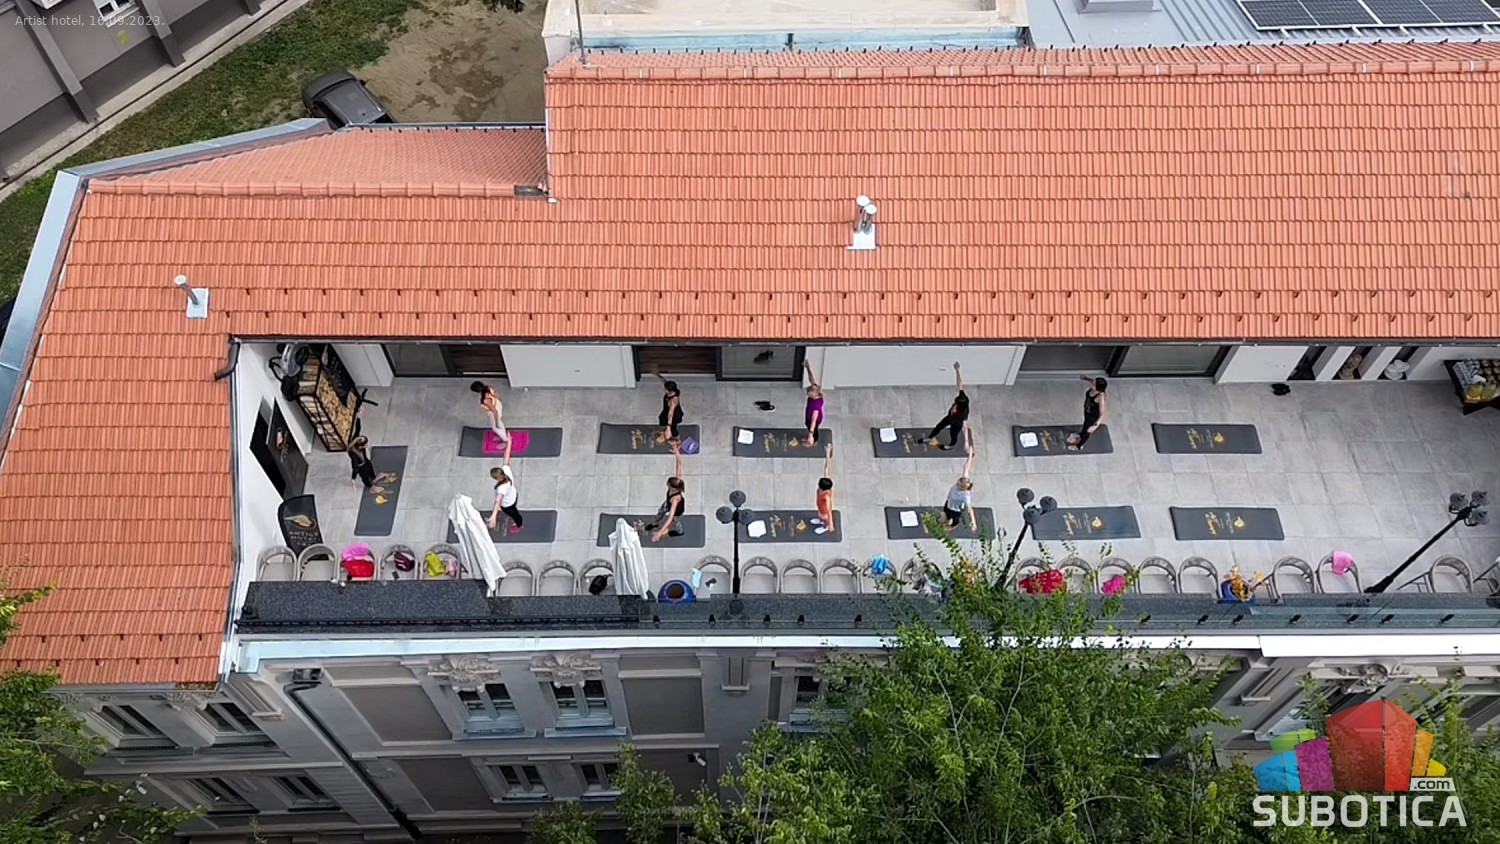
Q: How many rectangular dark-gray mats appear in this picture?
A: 13